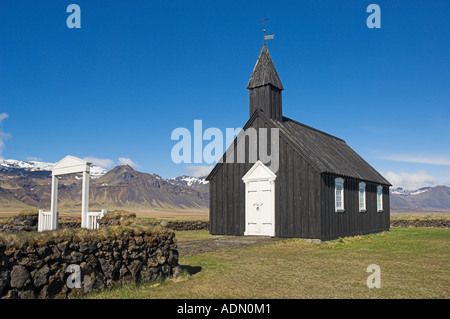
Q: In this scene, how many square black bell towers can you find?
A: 1